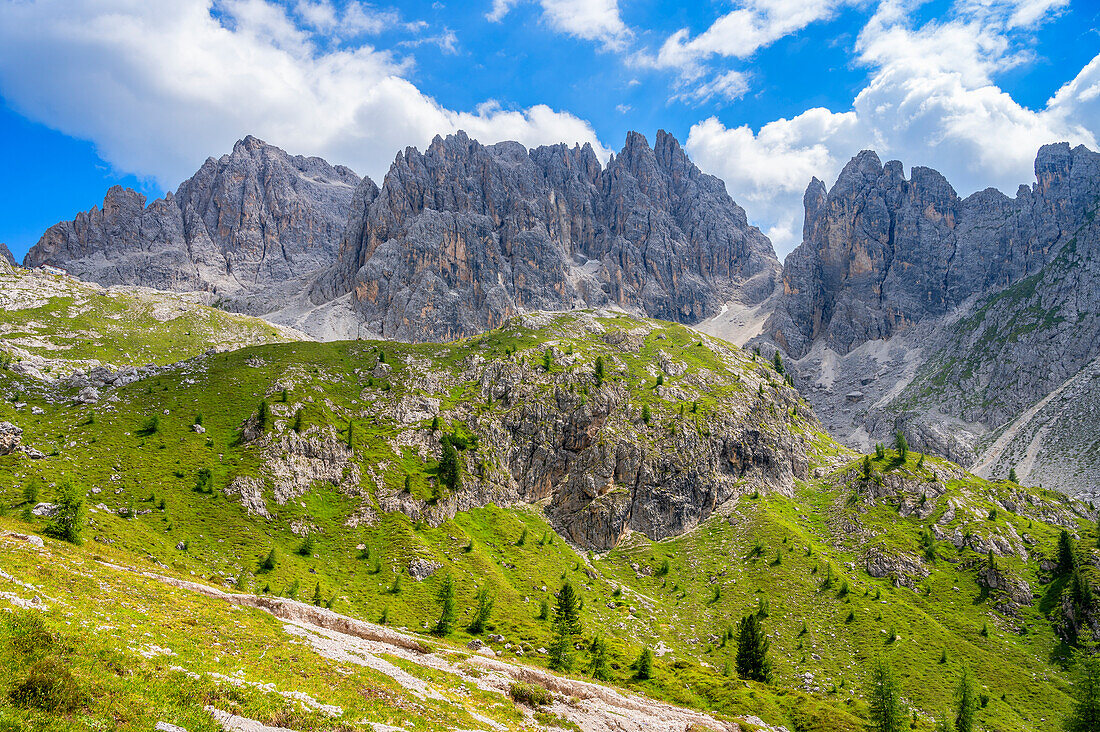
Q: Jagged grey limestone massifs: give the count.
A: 3